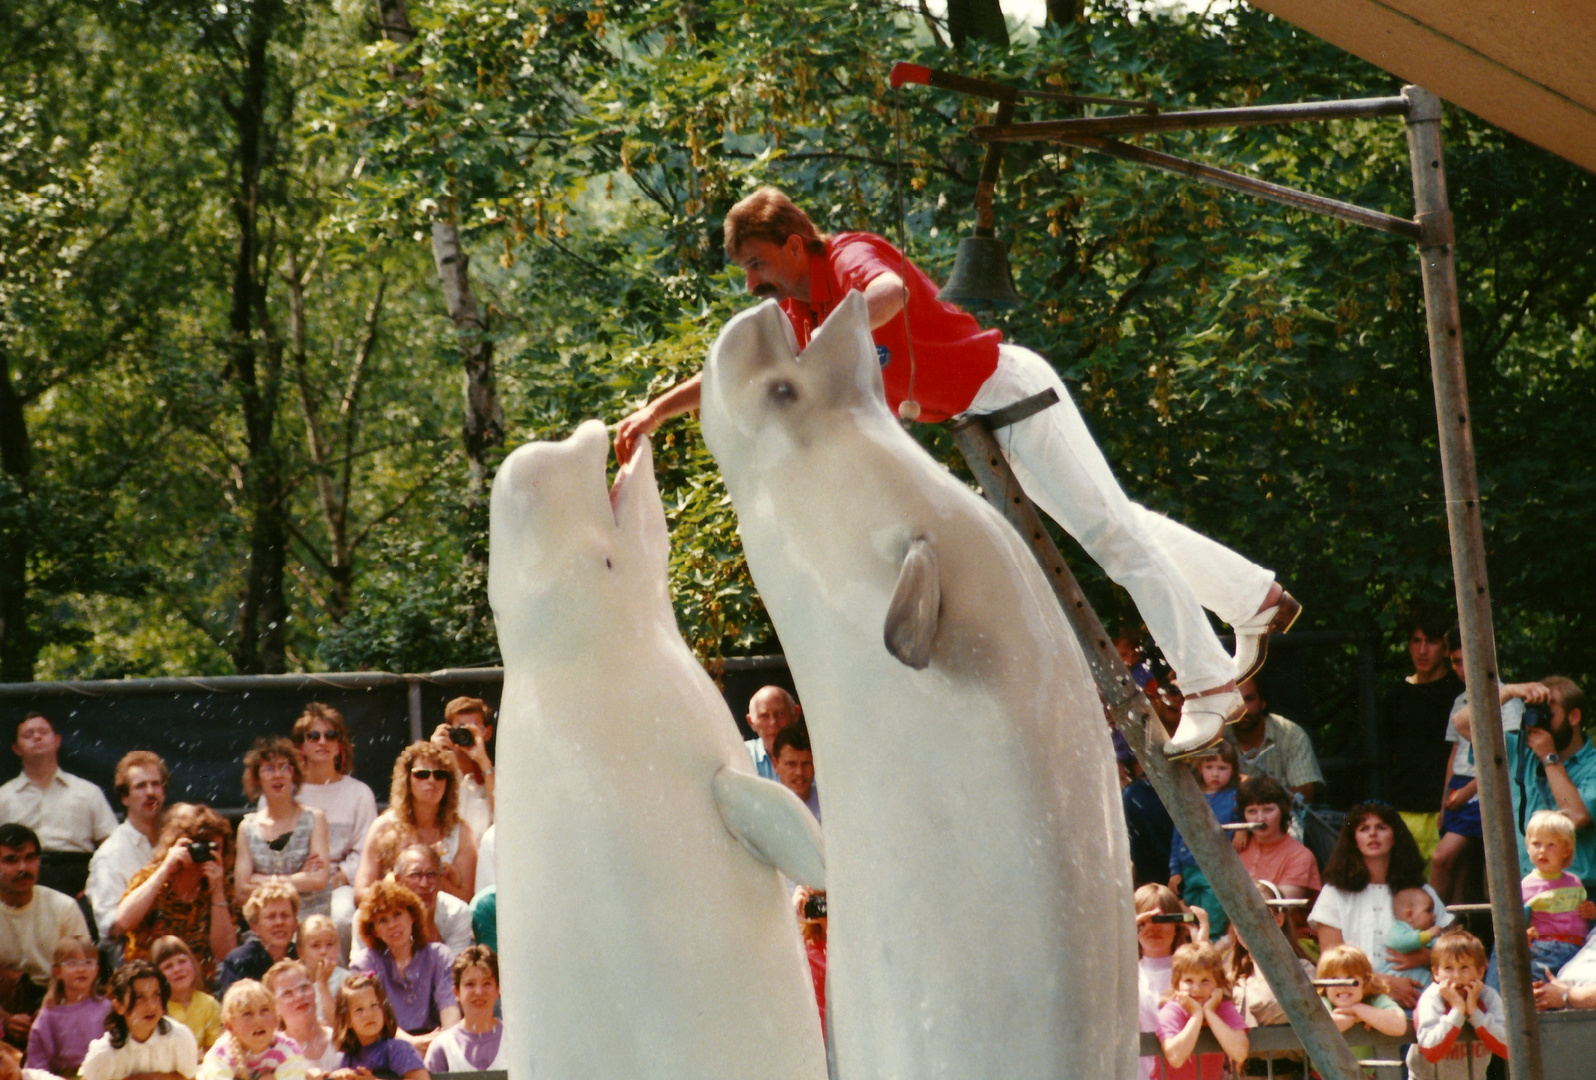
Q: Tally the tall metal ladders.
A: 1